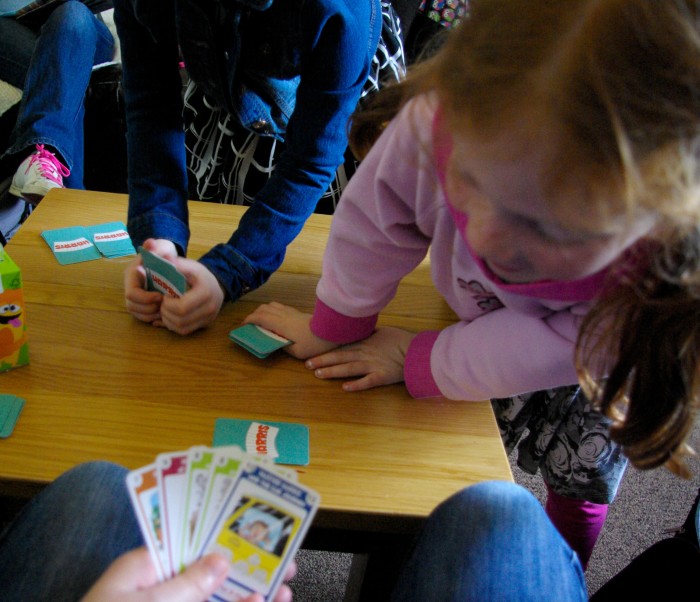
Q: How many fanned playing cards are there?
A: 5